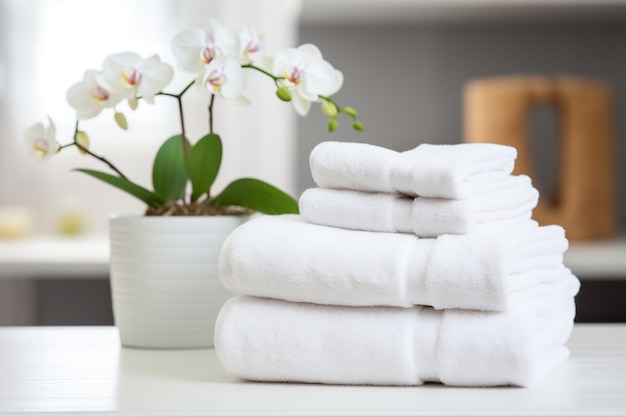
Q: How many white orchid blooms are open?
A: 7